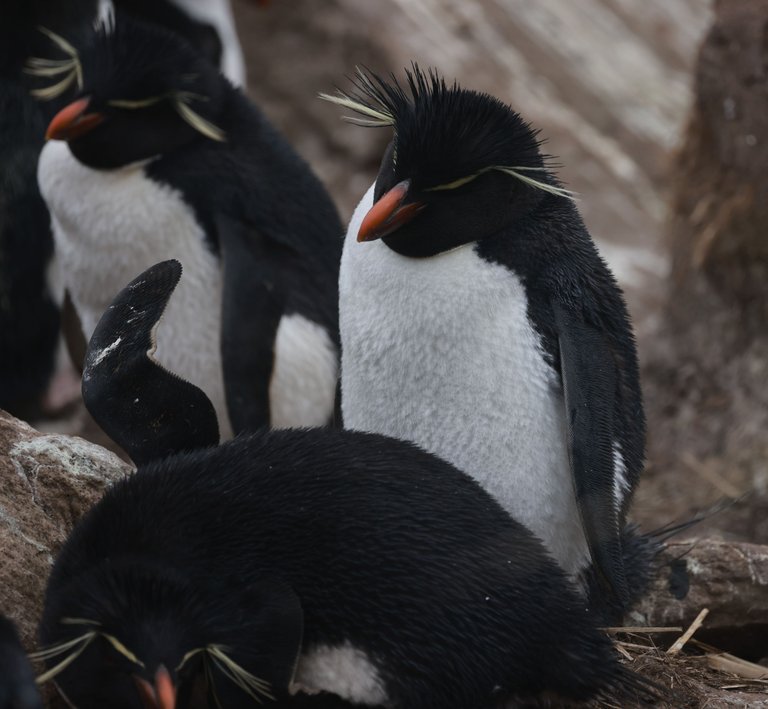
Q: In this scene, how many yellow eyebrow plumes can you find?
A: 6